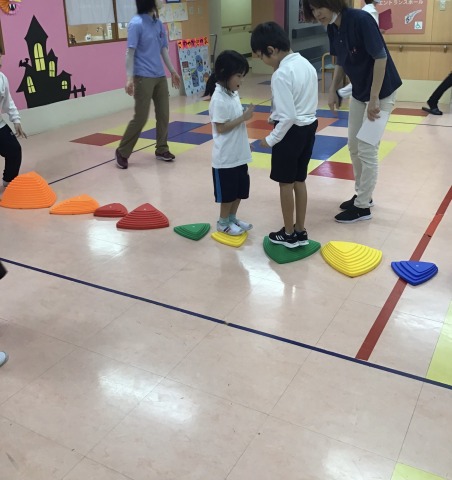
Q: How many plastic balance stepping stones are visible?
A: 9